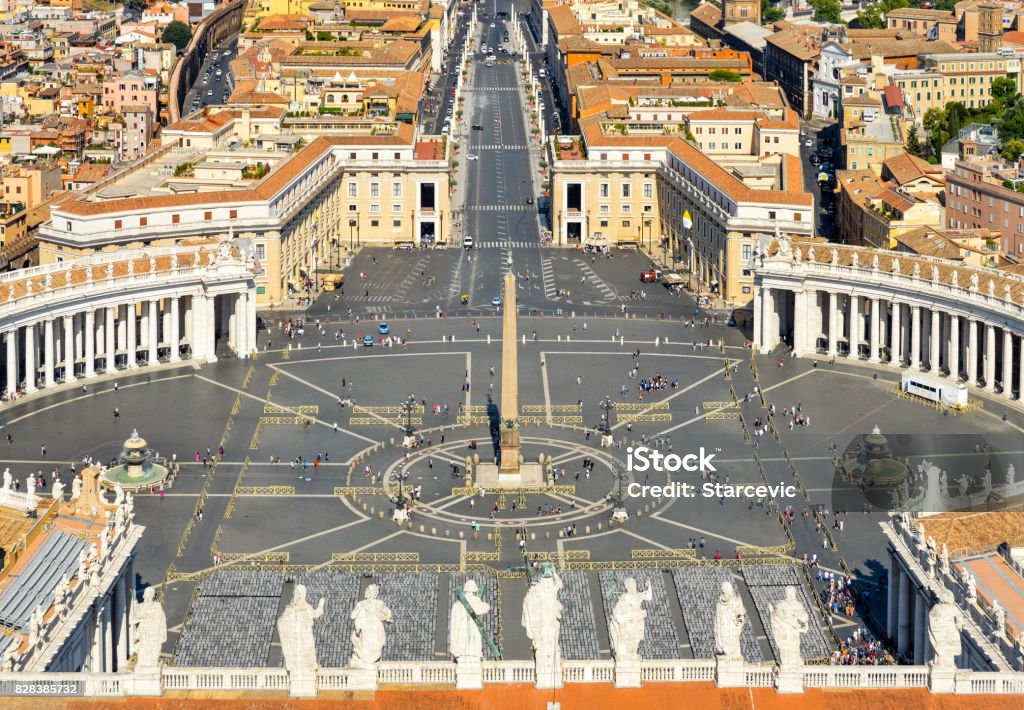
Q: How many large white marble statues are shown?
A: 9